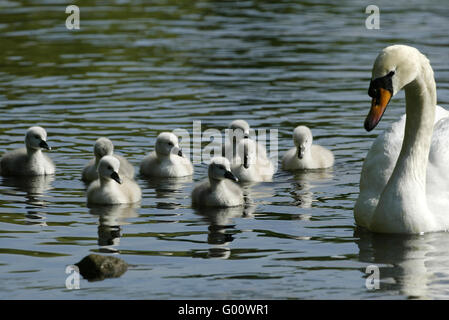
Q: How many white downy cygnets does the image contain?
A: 8